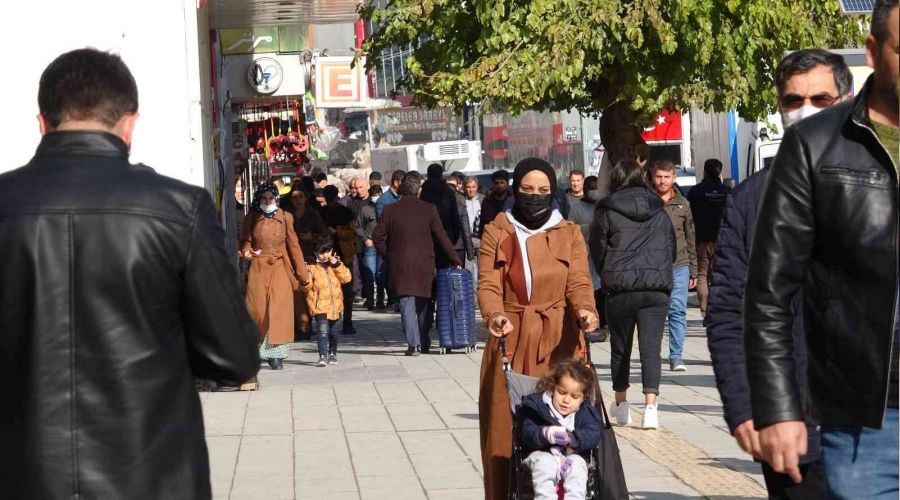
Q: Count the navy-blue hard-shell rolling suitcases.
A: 1